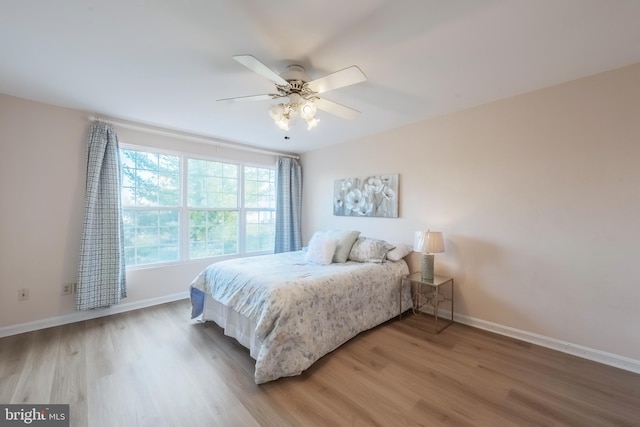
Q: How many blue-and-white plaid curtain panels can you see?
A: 2